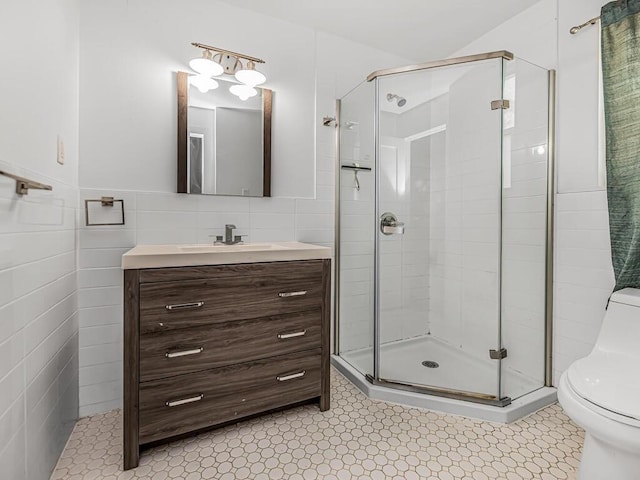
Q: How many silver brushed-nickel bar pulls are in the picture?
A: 6